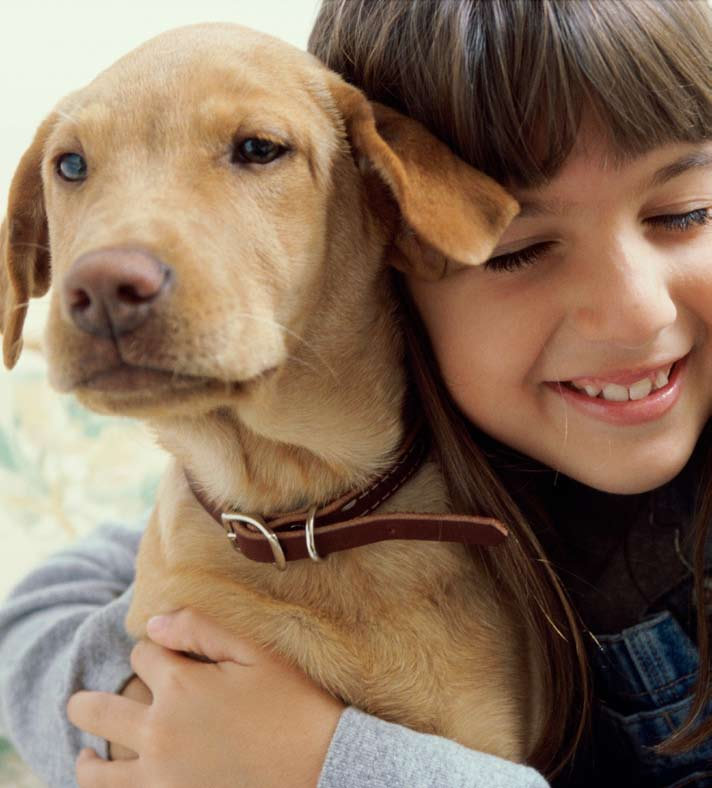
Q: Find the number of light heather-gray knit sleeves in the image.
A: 2